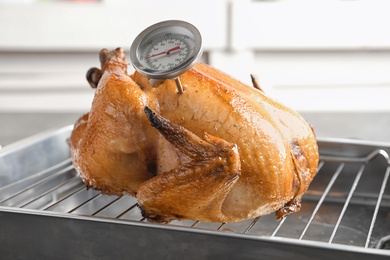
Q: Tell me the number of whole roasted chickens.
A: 1